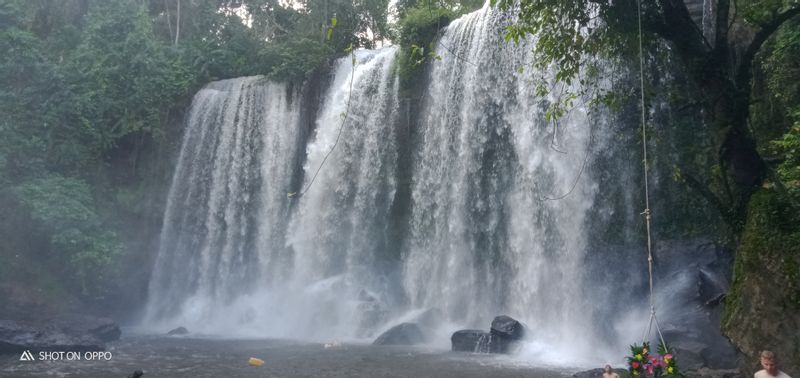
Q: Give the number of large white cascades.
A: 3